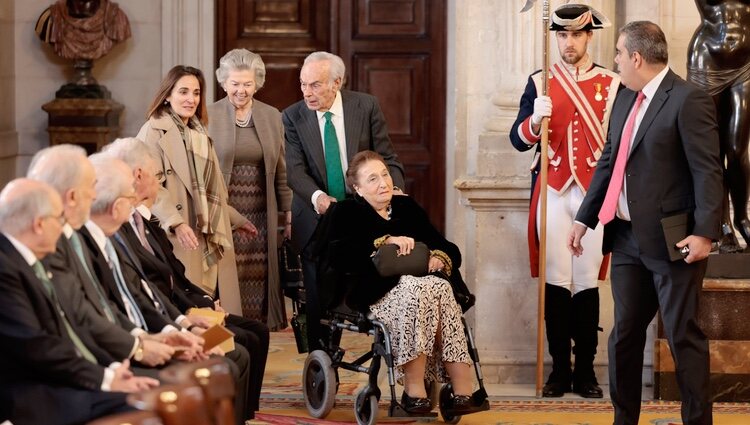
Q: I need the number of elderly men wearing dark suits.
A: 5